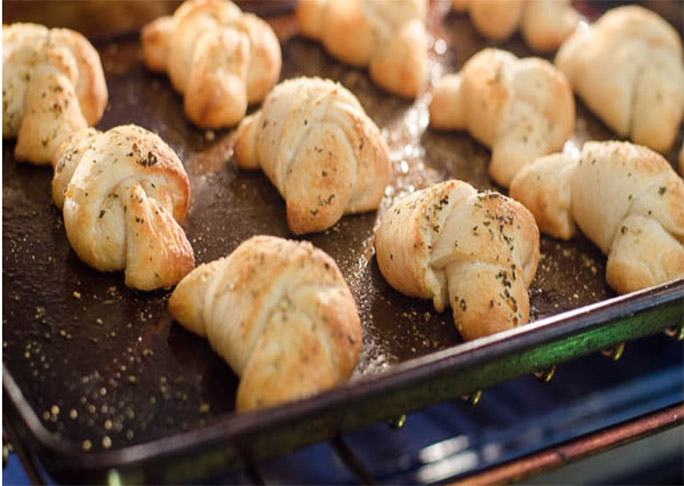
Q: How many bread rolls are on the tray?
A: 11